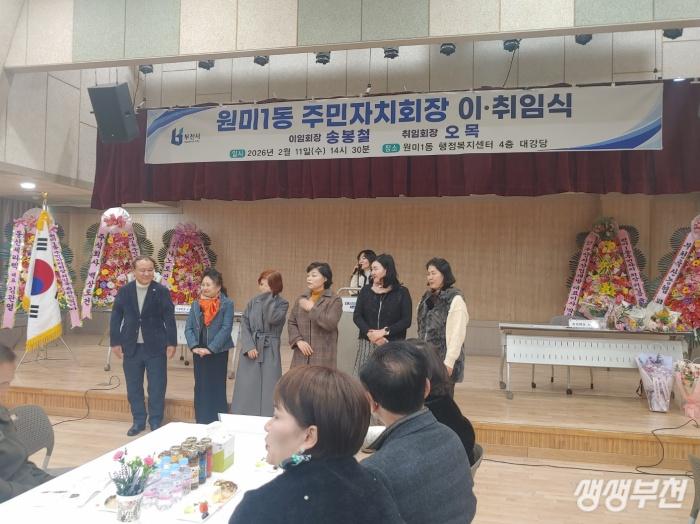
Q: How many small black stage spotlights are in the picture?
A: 9